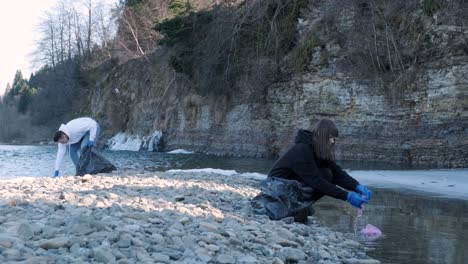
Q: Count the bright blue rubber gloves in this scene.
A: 4